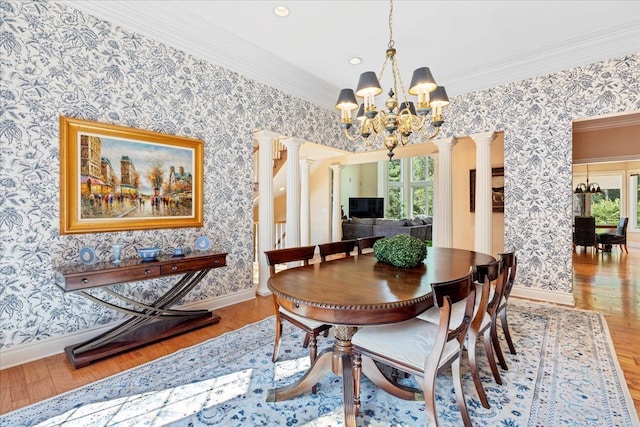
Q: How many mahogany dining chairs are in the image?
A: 6